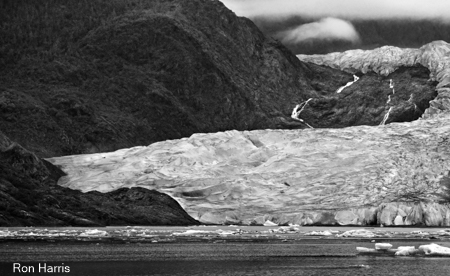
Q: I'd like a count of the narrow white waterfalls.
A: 3